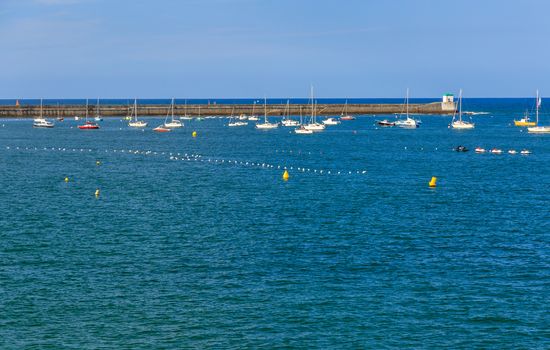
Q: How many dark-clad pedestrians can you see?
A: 0